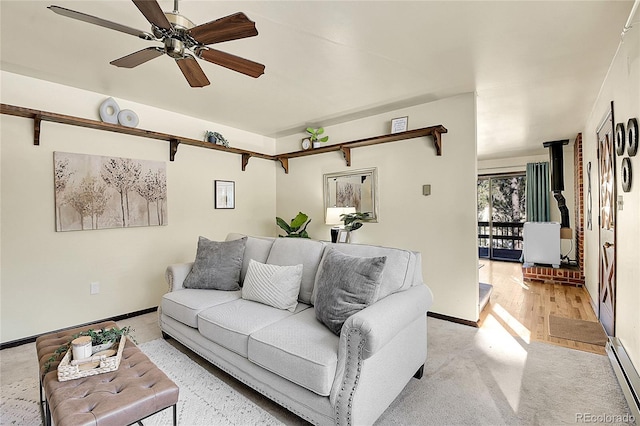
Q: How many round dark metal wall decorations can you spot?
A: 3